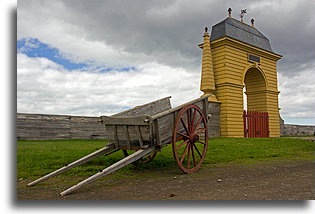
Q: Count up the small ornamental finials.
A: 3